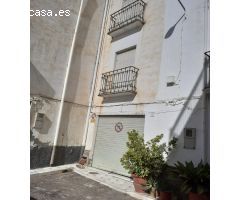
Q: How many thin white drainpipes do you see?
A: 2